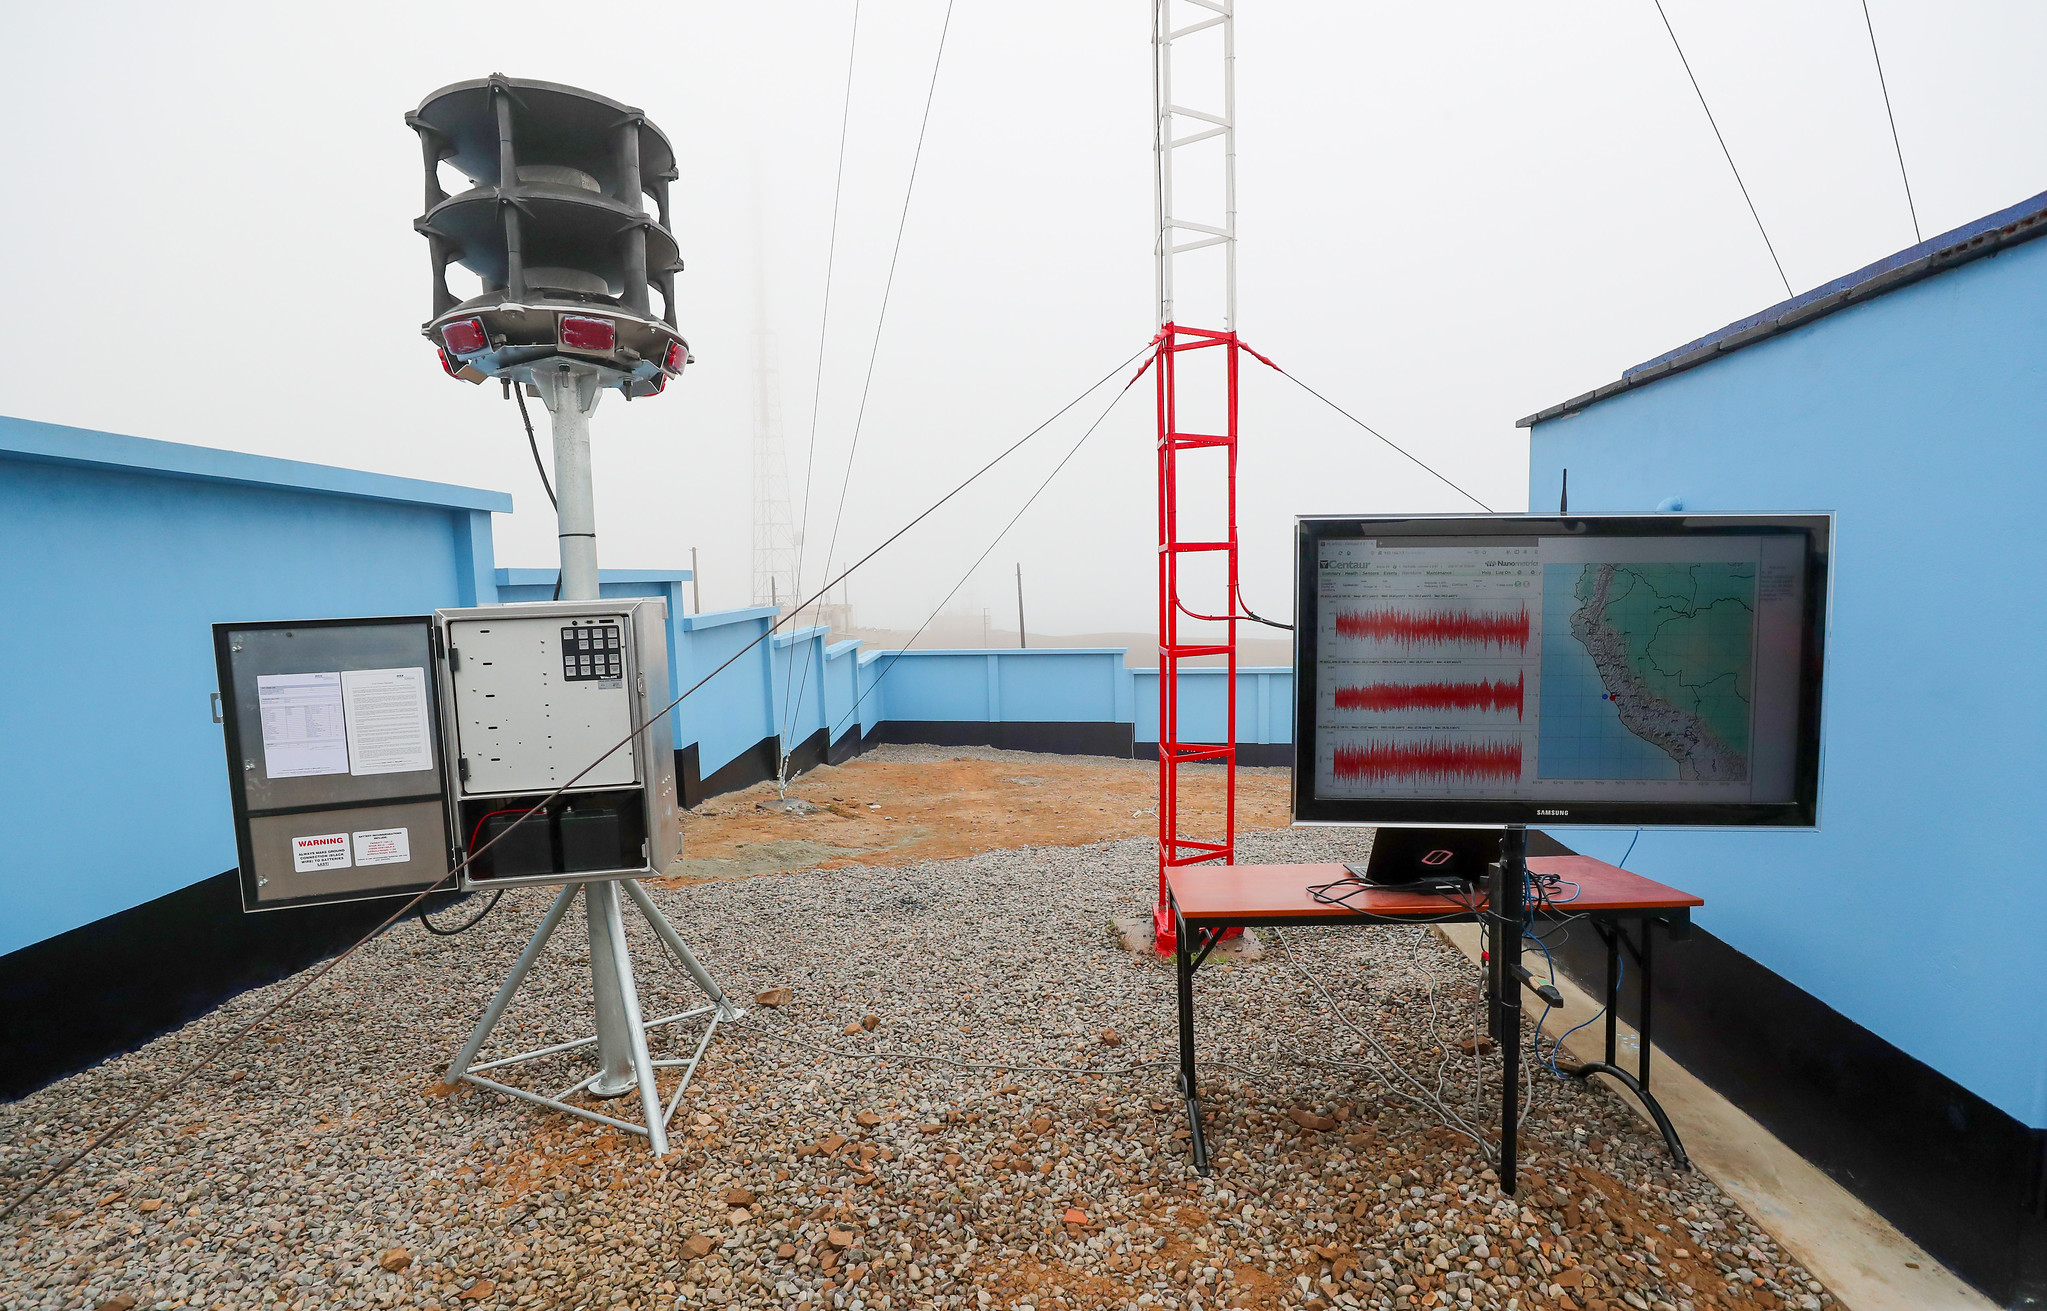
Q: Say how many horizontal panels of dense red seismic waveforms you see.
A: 3